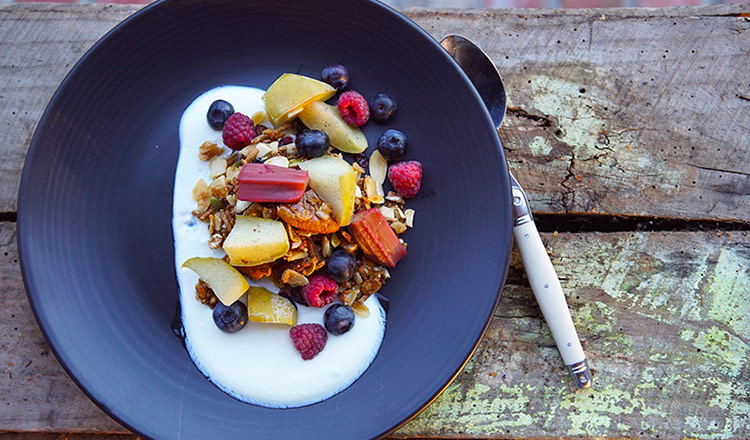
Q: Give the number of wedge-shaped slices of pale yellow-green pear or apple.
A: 6